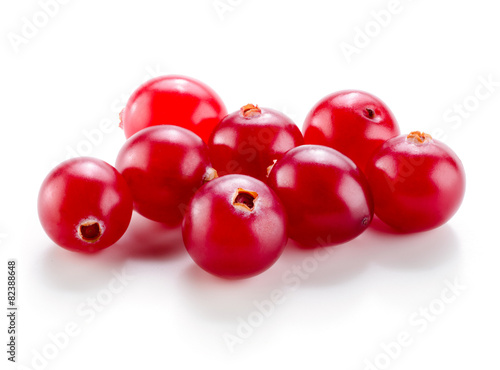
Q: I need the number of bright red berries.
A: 8